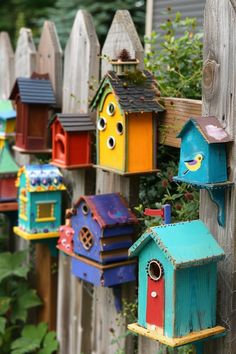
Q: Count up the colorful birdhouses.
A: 9